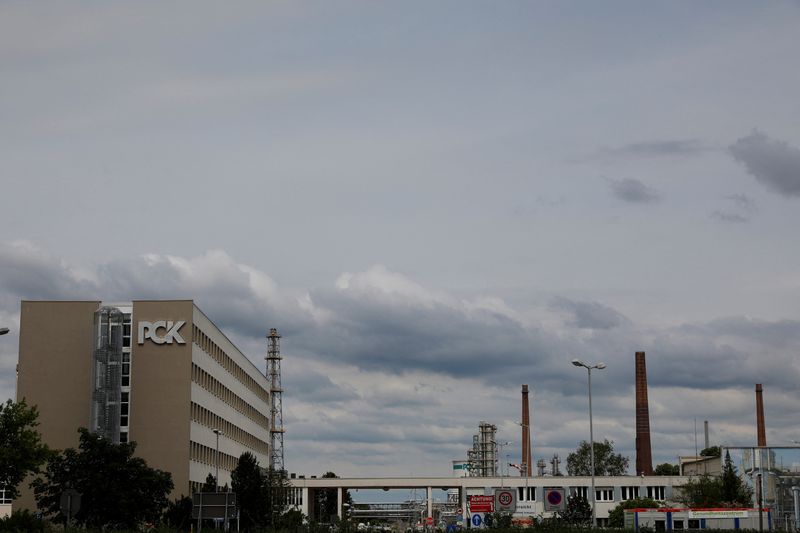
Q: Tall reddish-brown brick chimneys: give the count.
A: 3